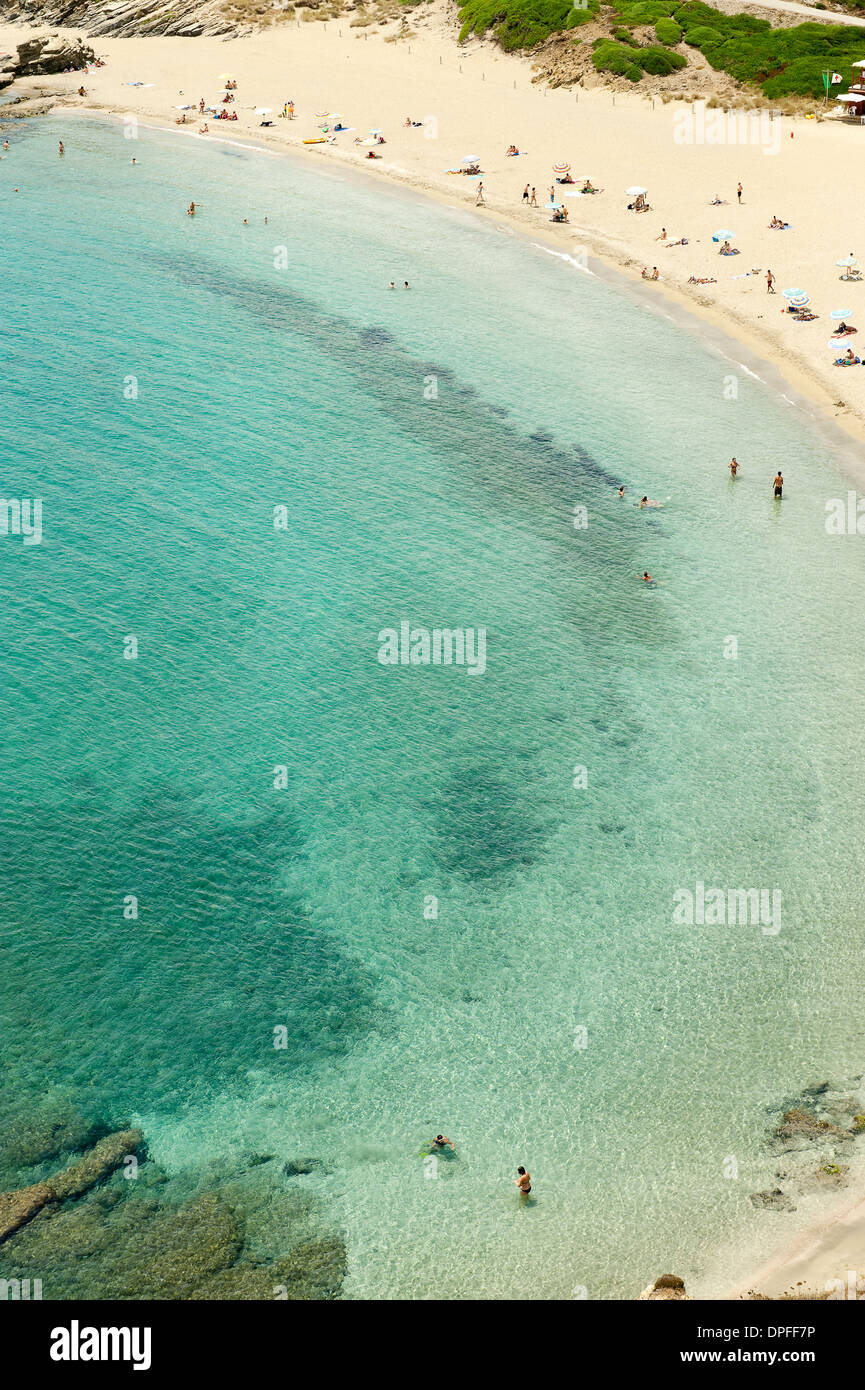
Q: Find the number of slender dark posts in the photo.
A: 15